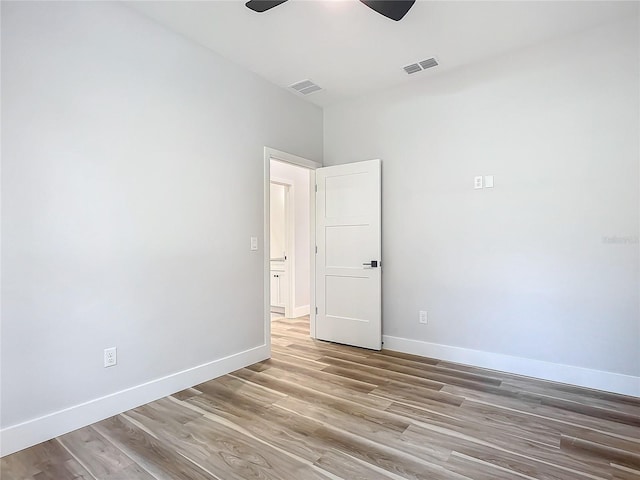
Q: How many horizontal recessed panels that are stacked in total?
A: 3